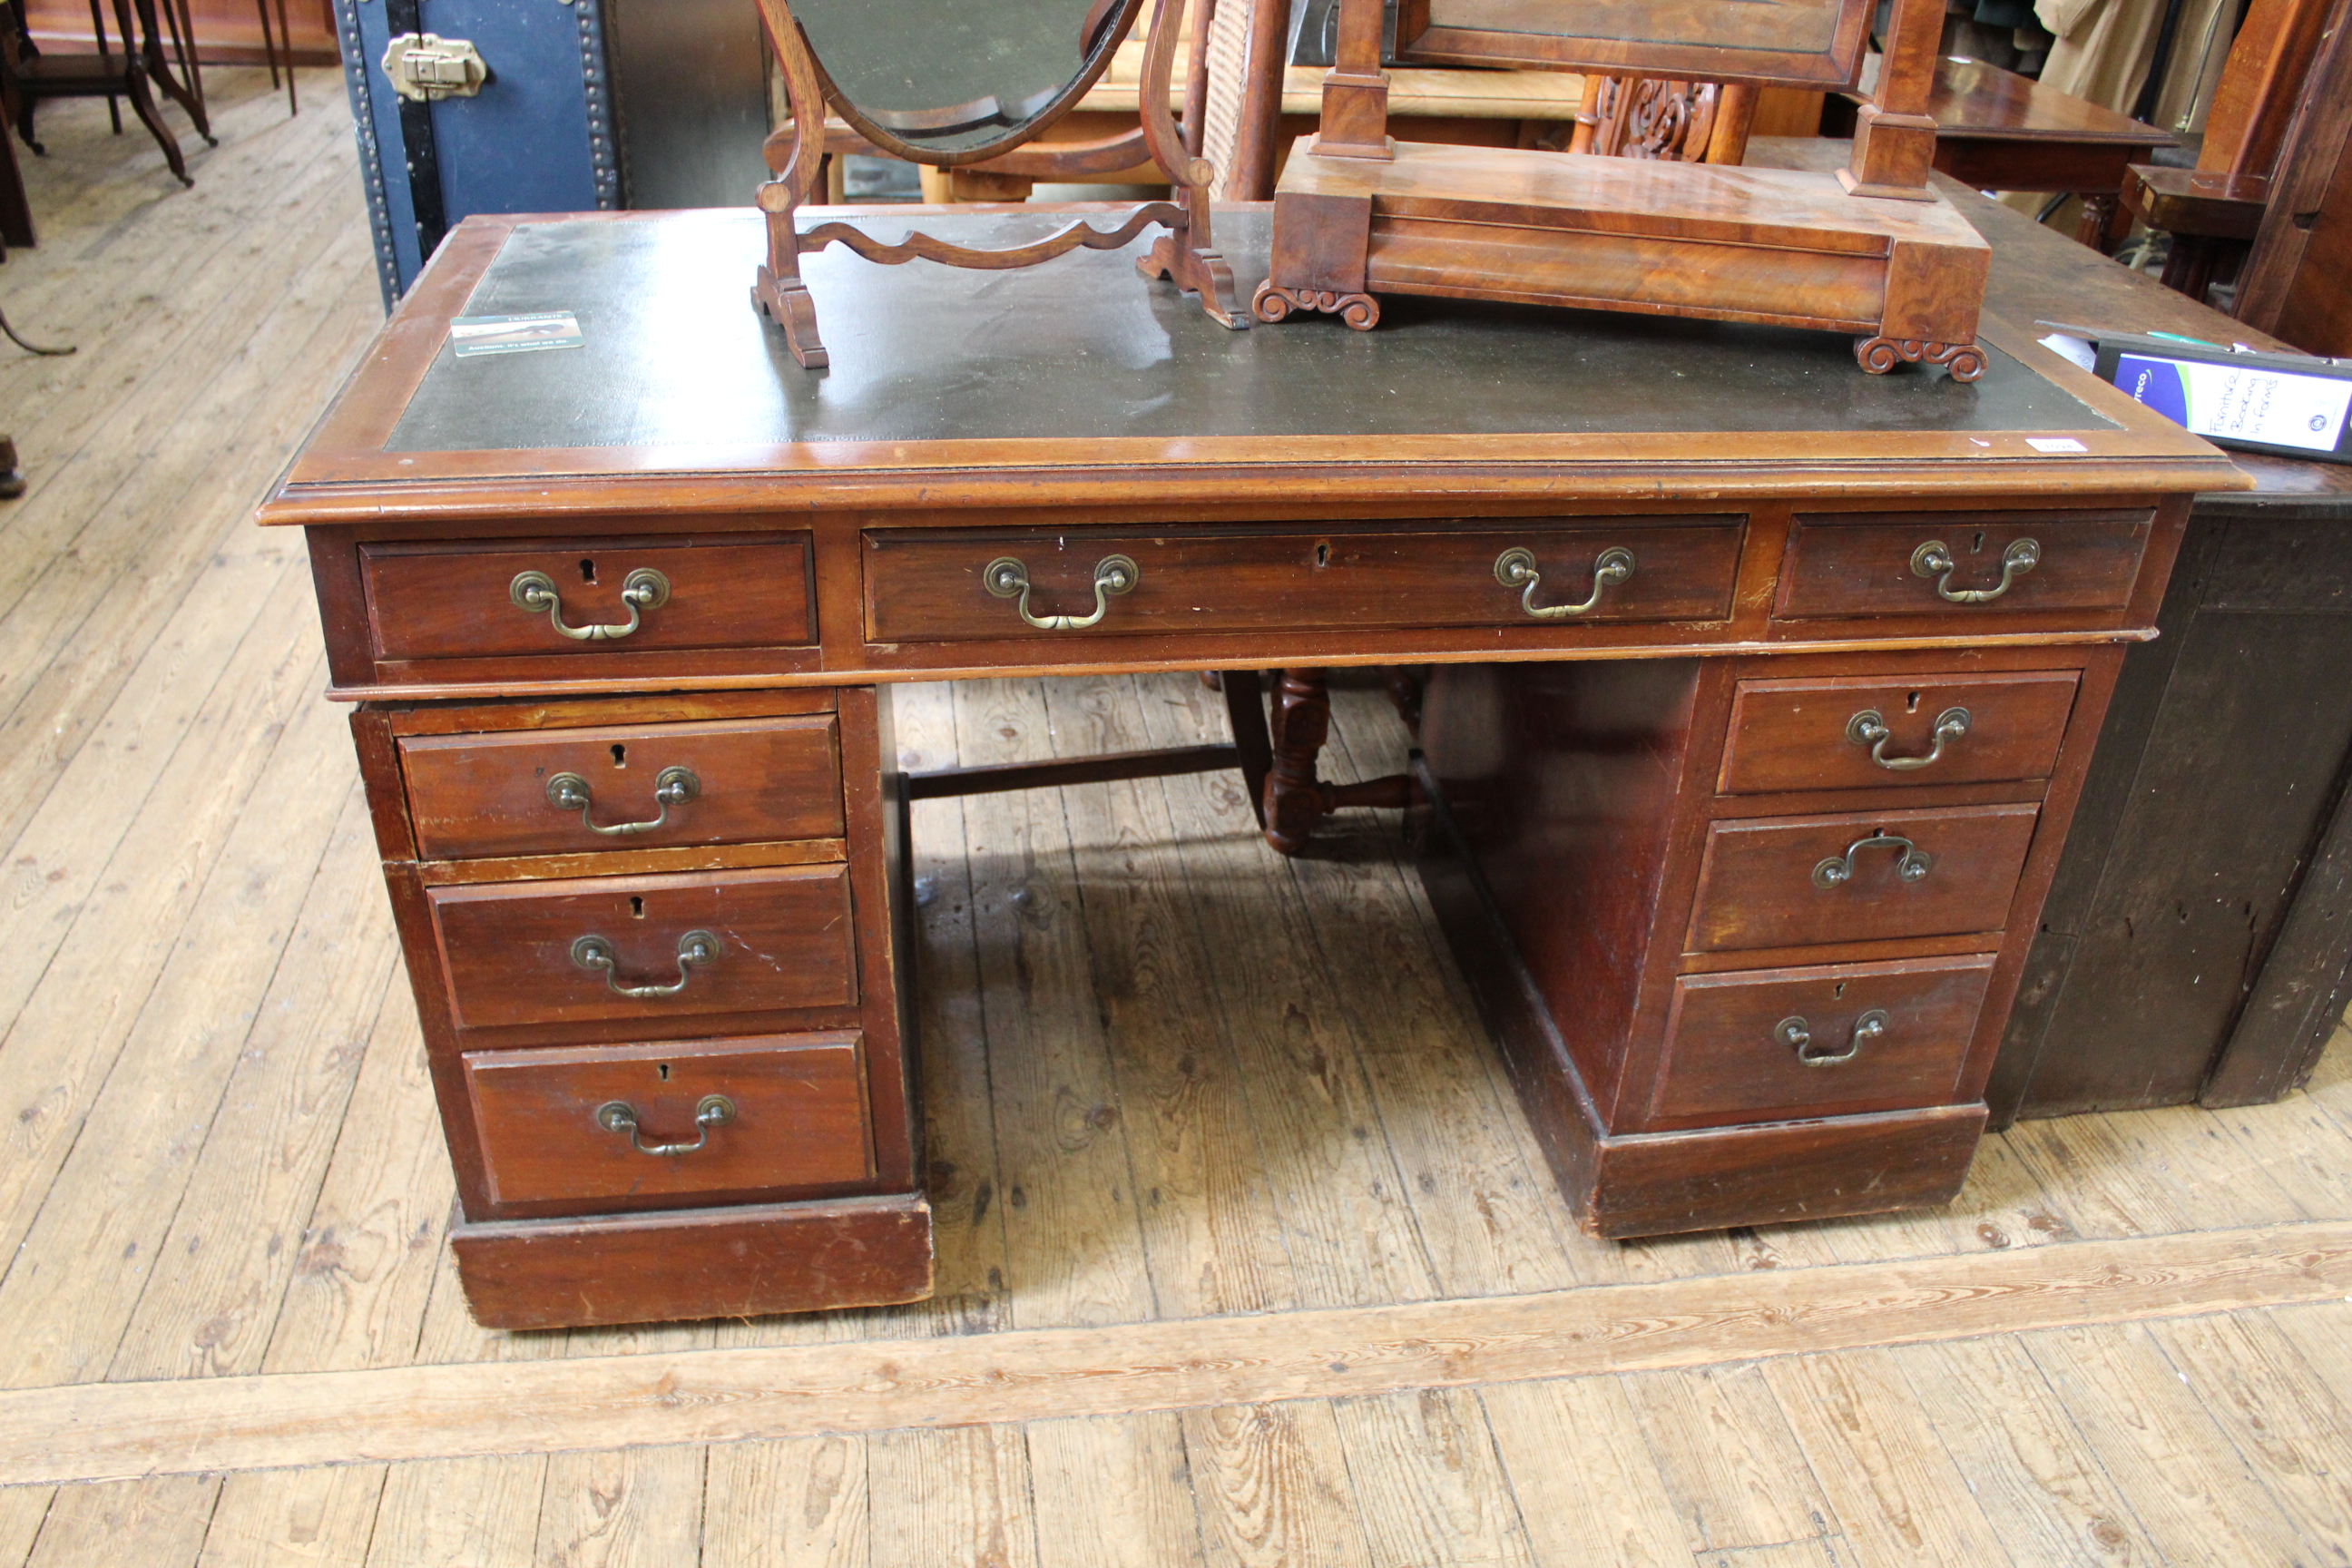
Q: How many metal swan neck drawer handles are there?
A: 10